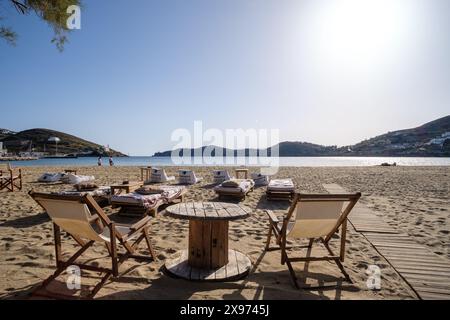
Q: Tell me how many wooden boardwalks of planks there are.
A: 1